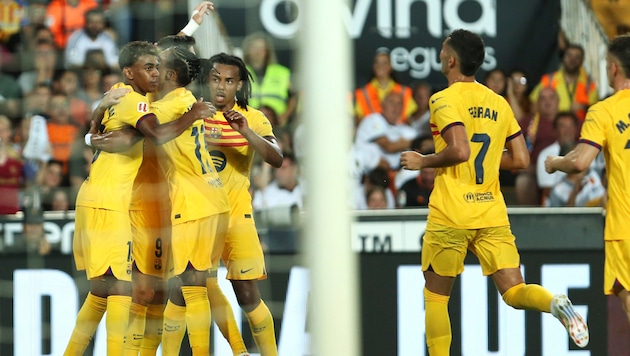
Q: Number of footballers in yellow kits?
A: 6